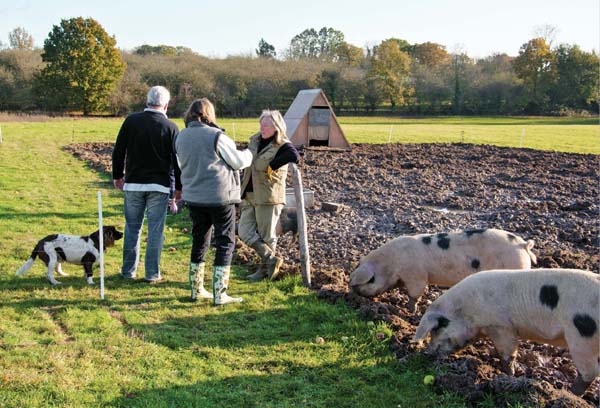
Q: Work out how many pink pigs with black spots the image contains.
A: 2